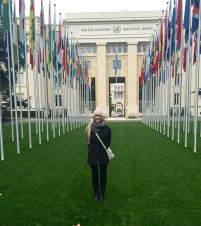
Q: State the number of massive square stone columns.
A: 2